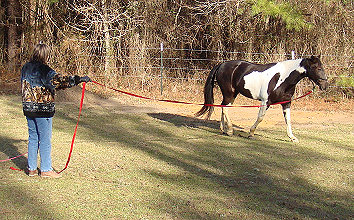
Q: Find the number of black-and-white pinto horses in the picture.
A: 1